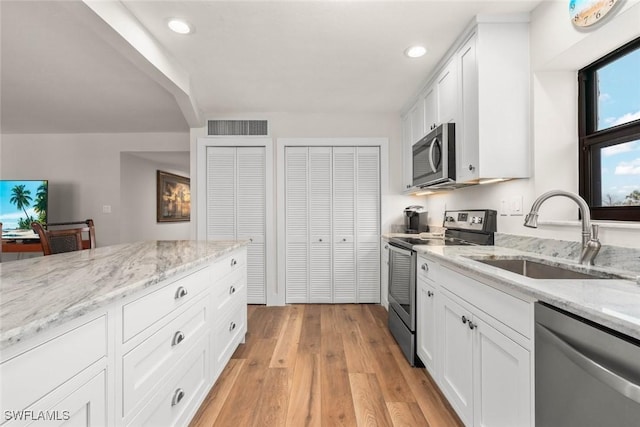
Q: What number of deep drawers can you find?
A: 4